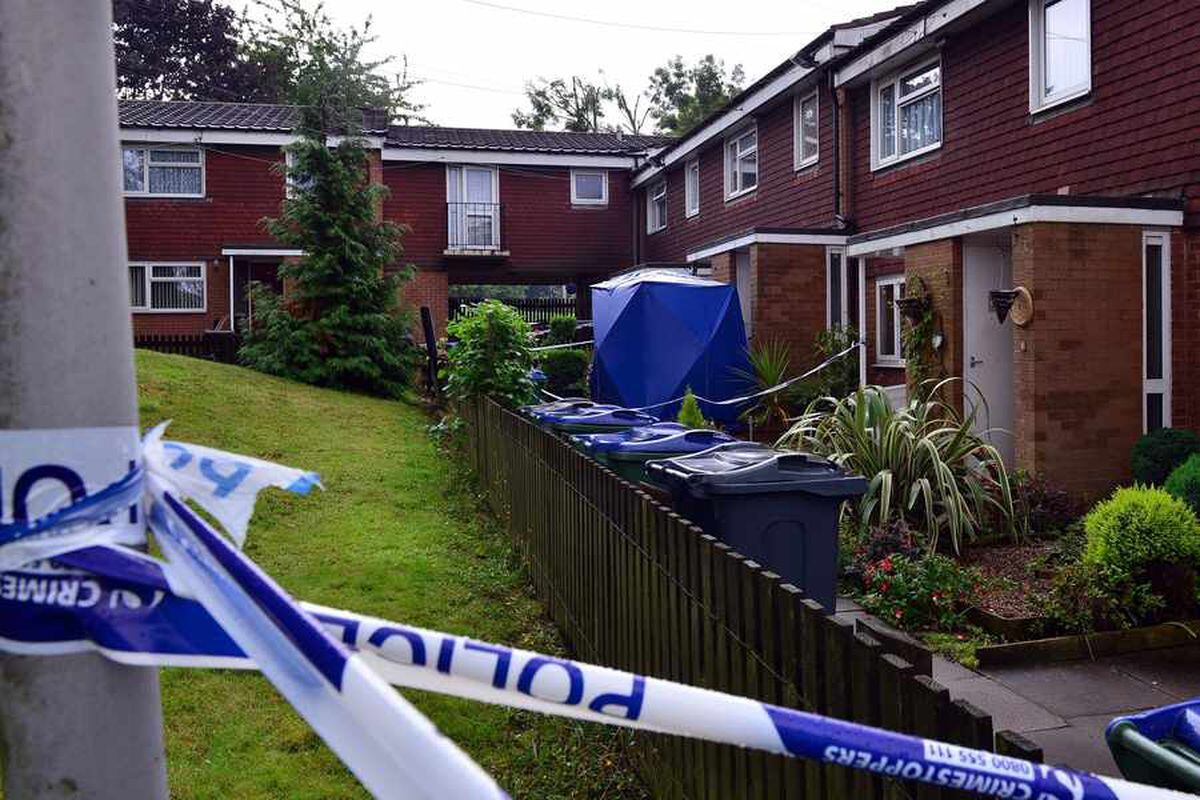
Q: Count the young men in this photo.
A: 0